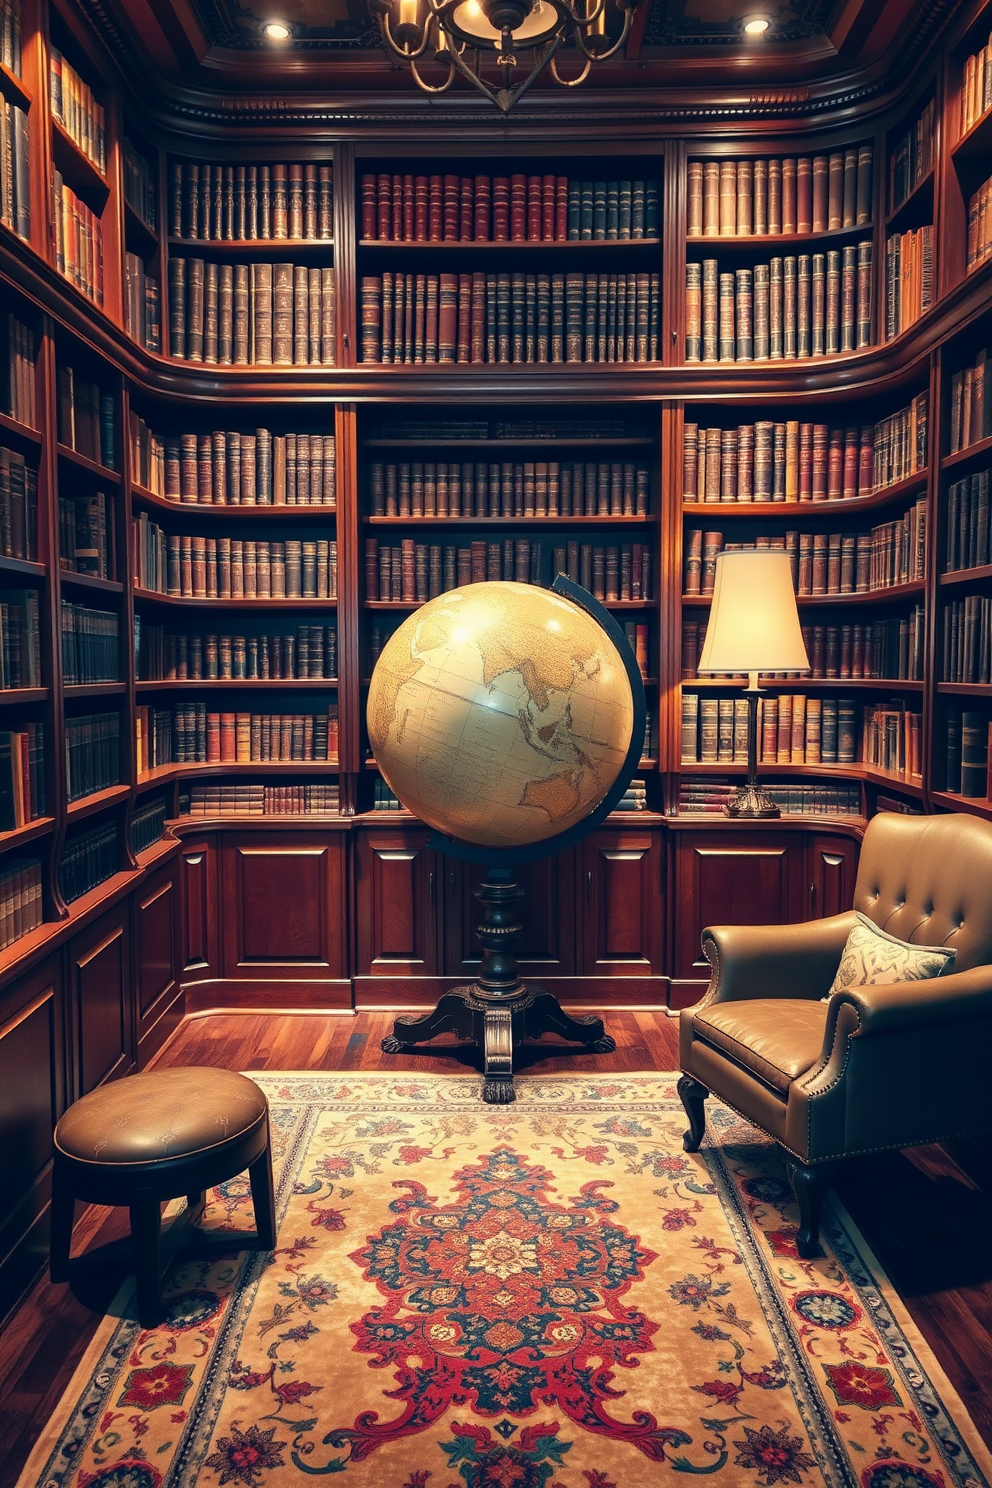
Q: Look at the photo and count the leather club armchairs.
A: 1